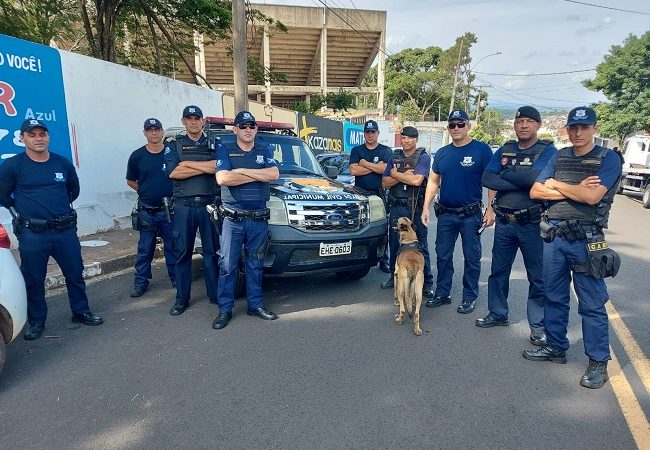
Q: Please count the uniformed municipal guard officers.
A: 9